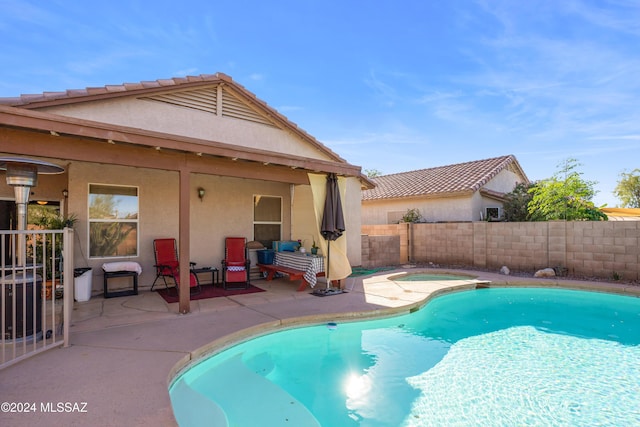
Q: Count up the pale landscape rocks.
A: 2